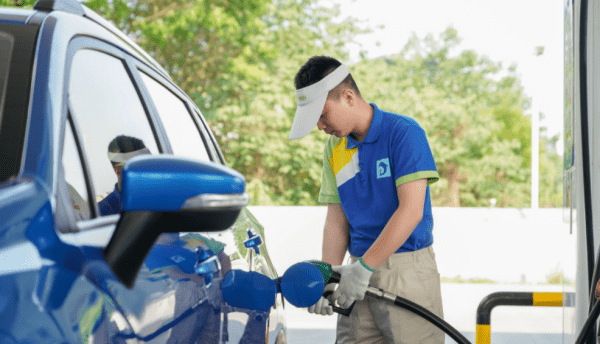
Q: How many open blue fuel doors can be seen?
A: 1